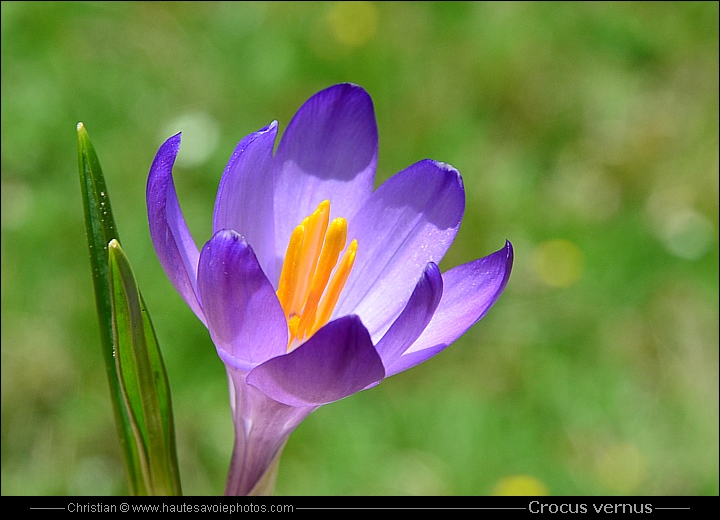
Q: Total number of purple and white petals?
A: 8